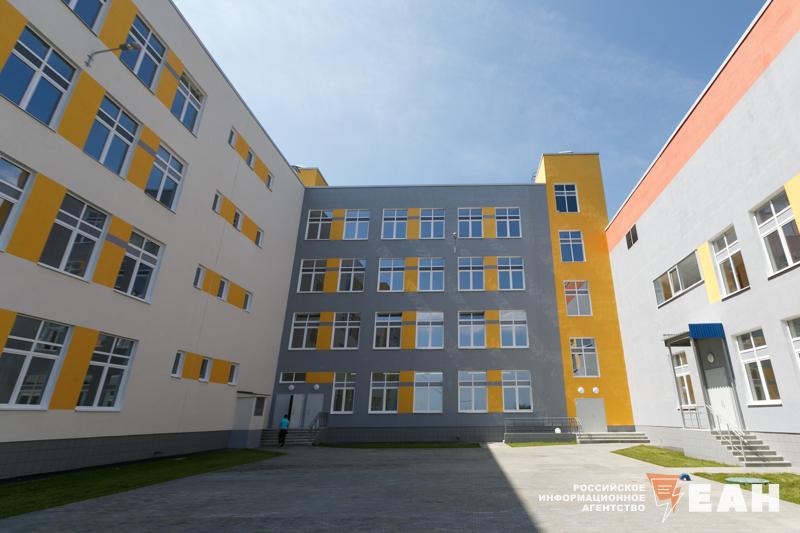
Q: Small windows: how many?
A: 12